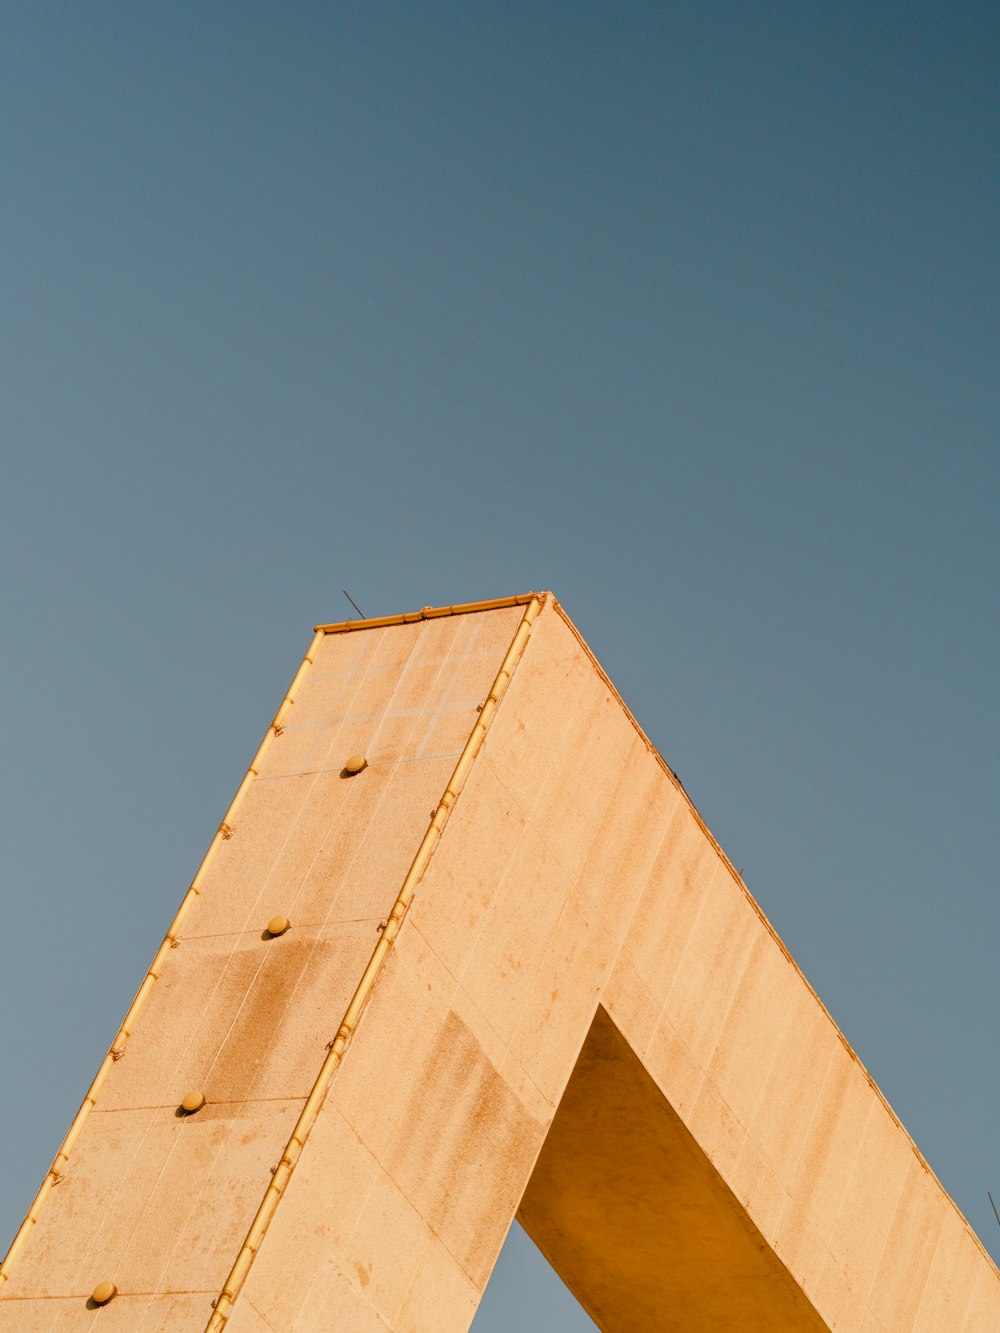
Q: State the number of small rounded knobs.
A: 4